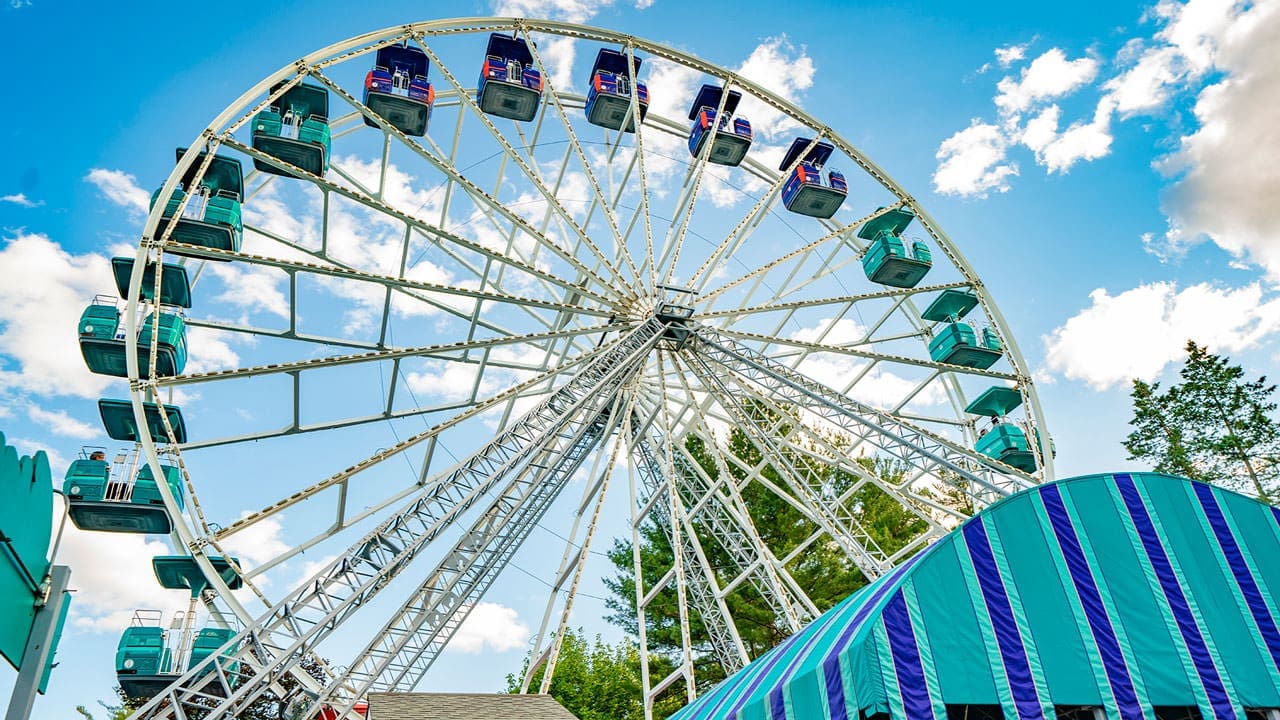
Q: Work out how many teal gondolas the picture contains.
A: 8